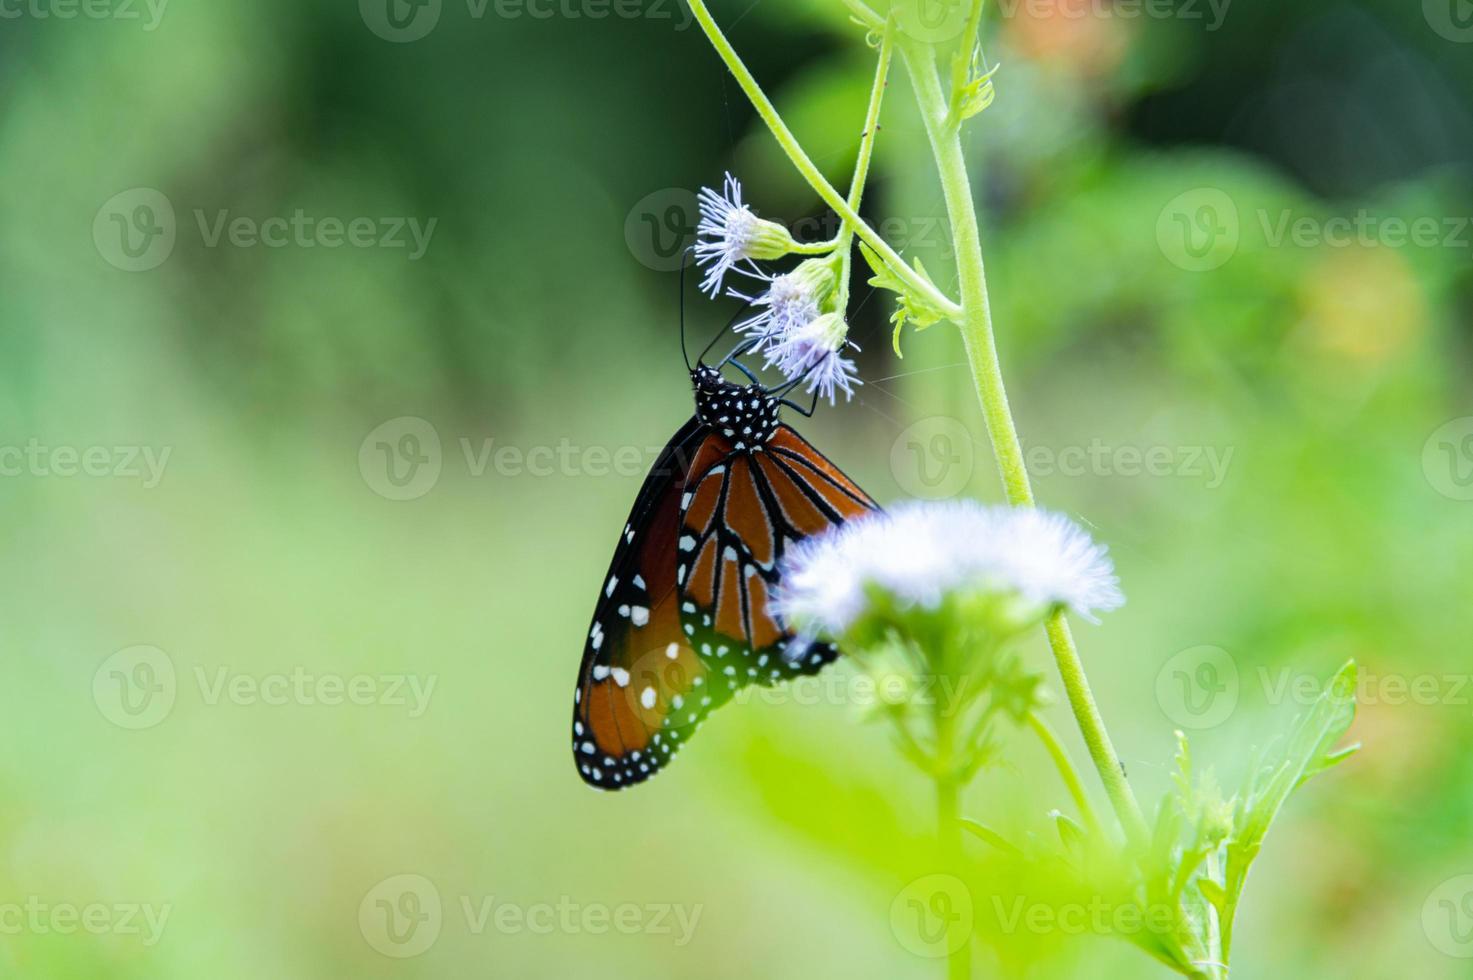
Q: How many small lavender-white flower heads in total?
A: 3